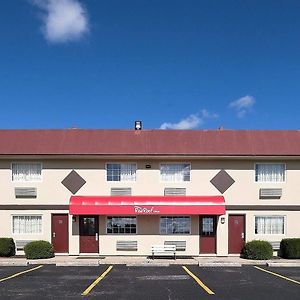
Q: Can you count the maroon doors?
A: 4